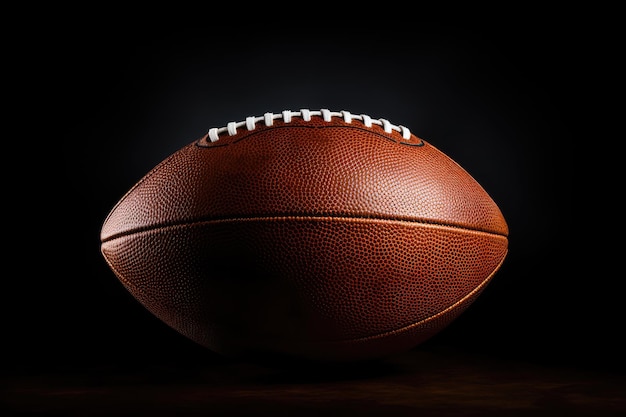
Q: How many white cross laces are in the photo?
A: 11